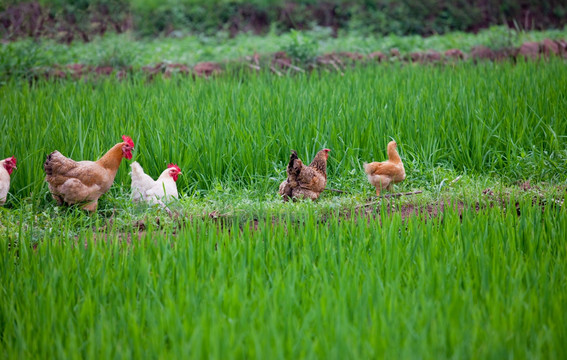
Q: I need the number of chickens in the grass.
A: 5